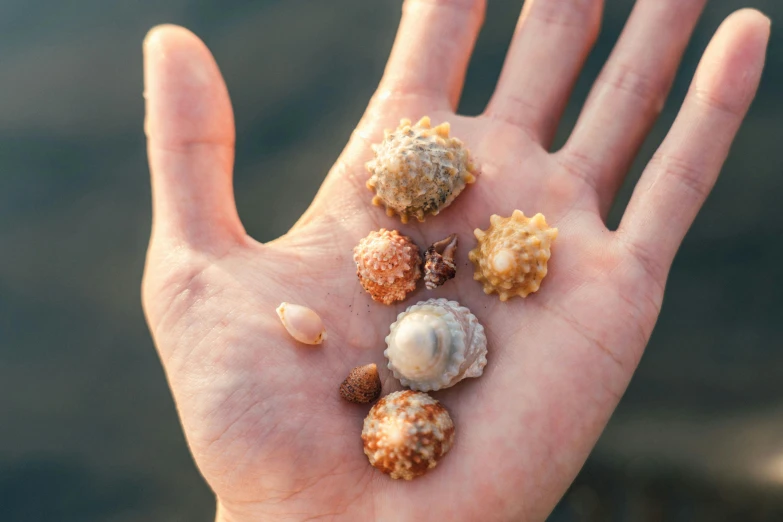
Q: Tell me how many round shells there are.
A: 5